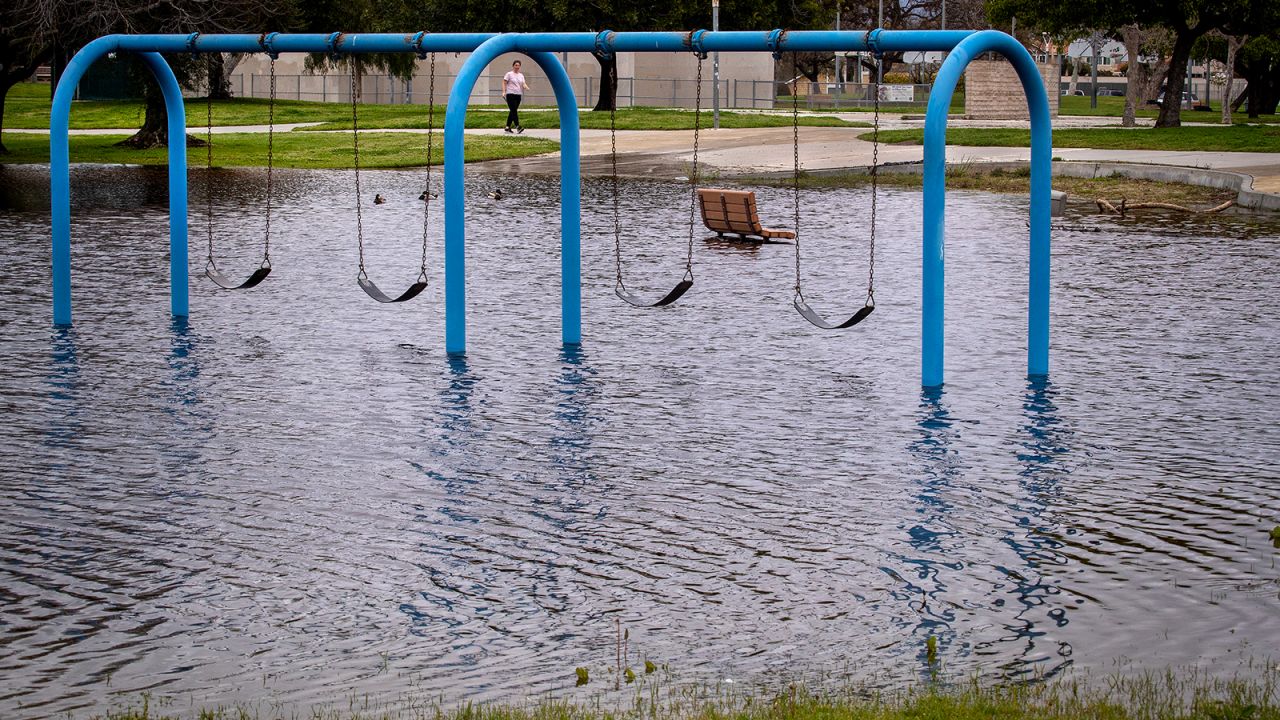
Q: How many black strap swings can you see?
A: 4